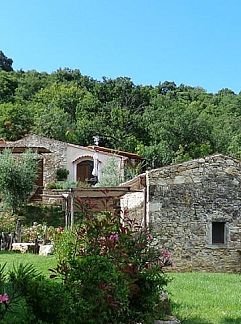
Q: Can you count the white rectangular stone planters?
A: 2